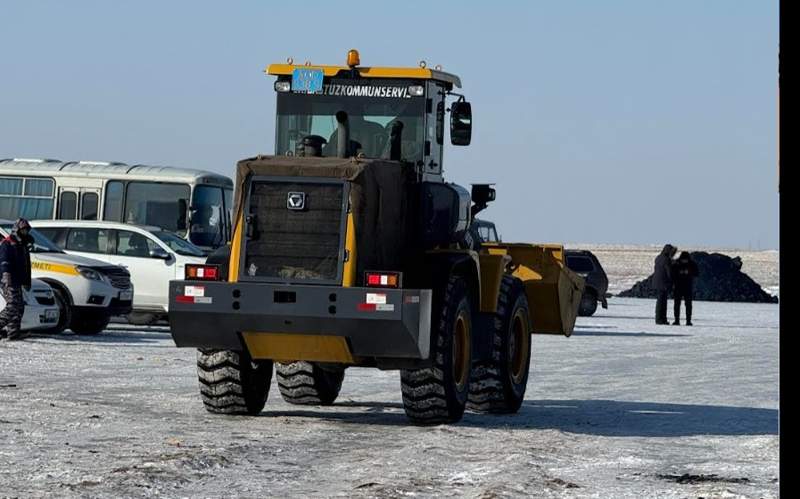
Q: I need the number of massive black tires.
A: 4